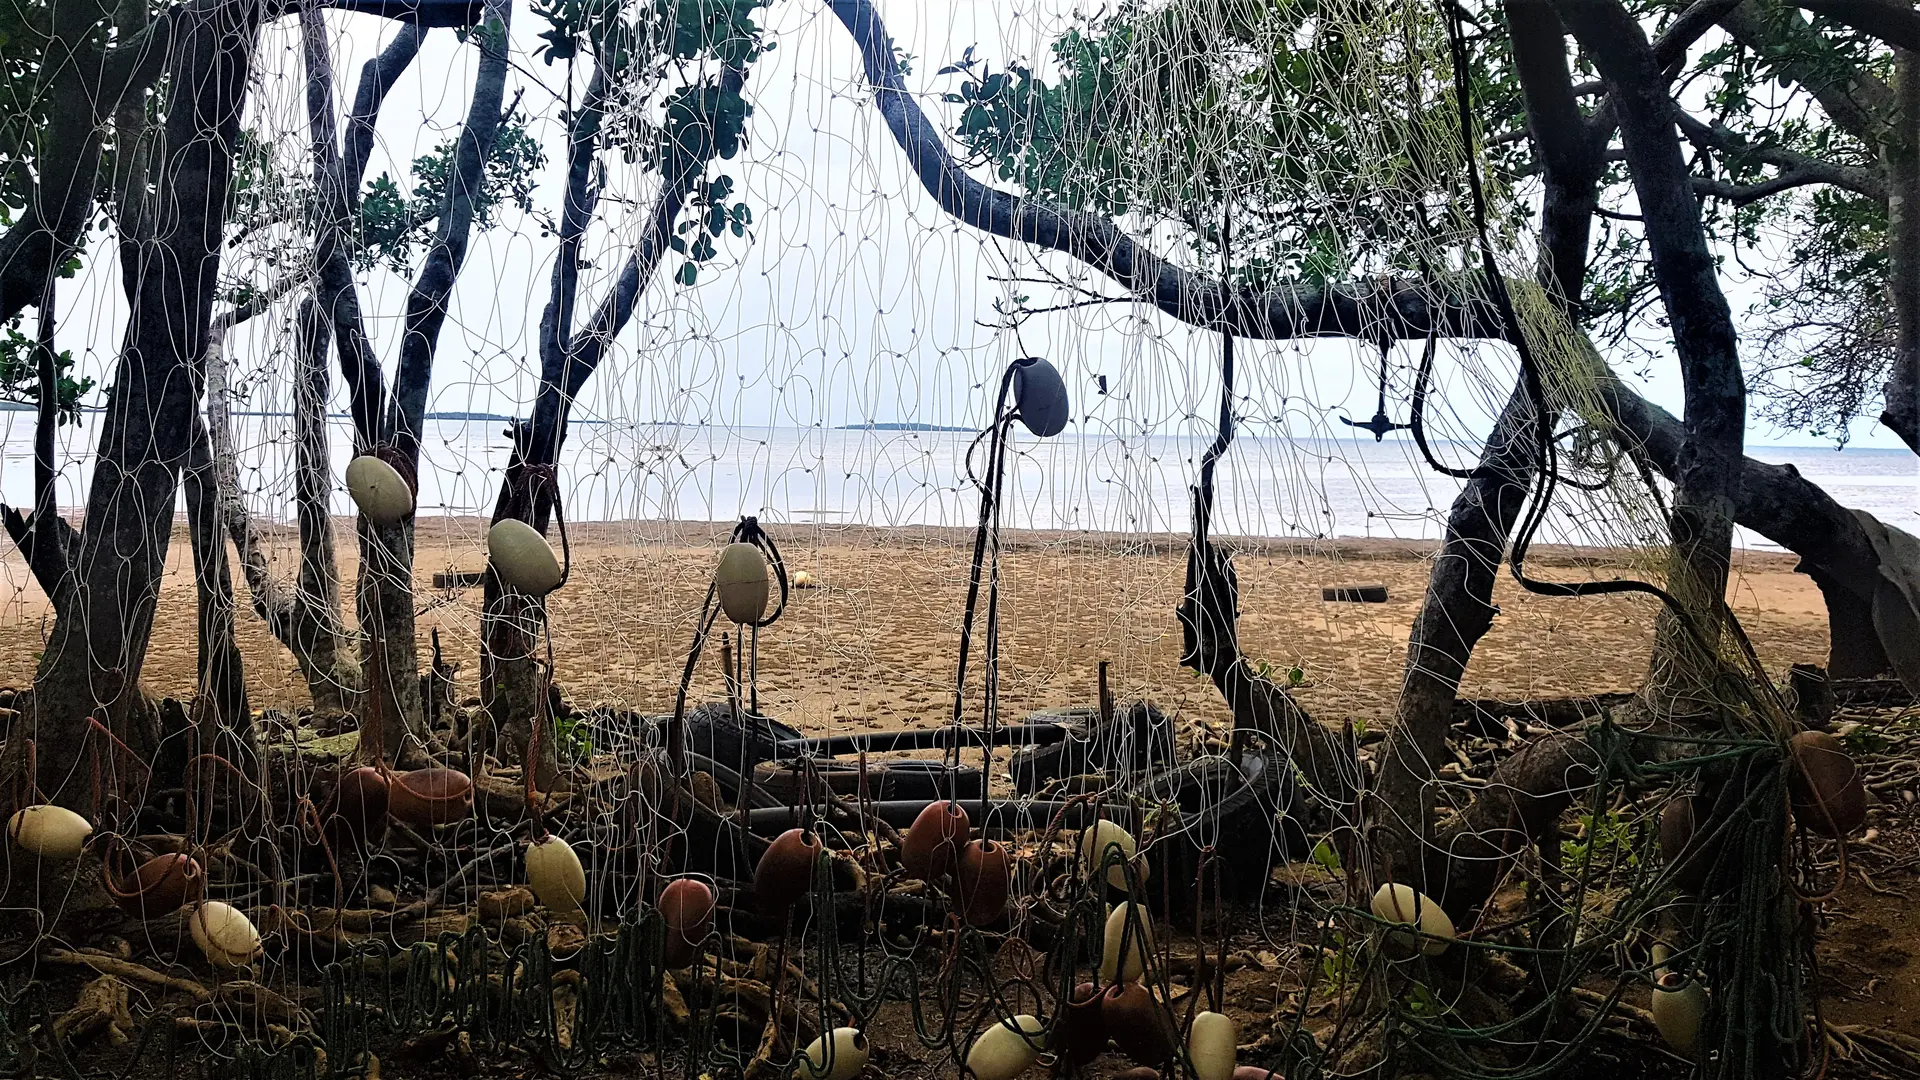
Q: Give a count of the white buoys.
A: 13